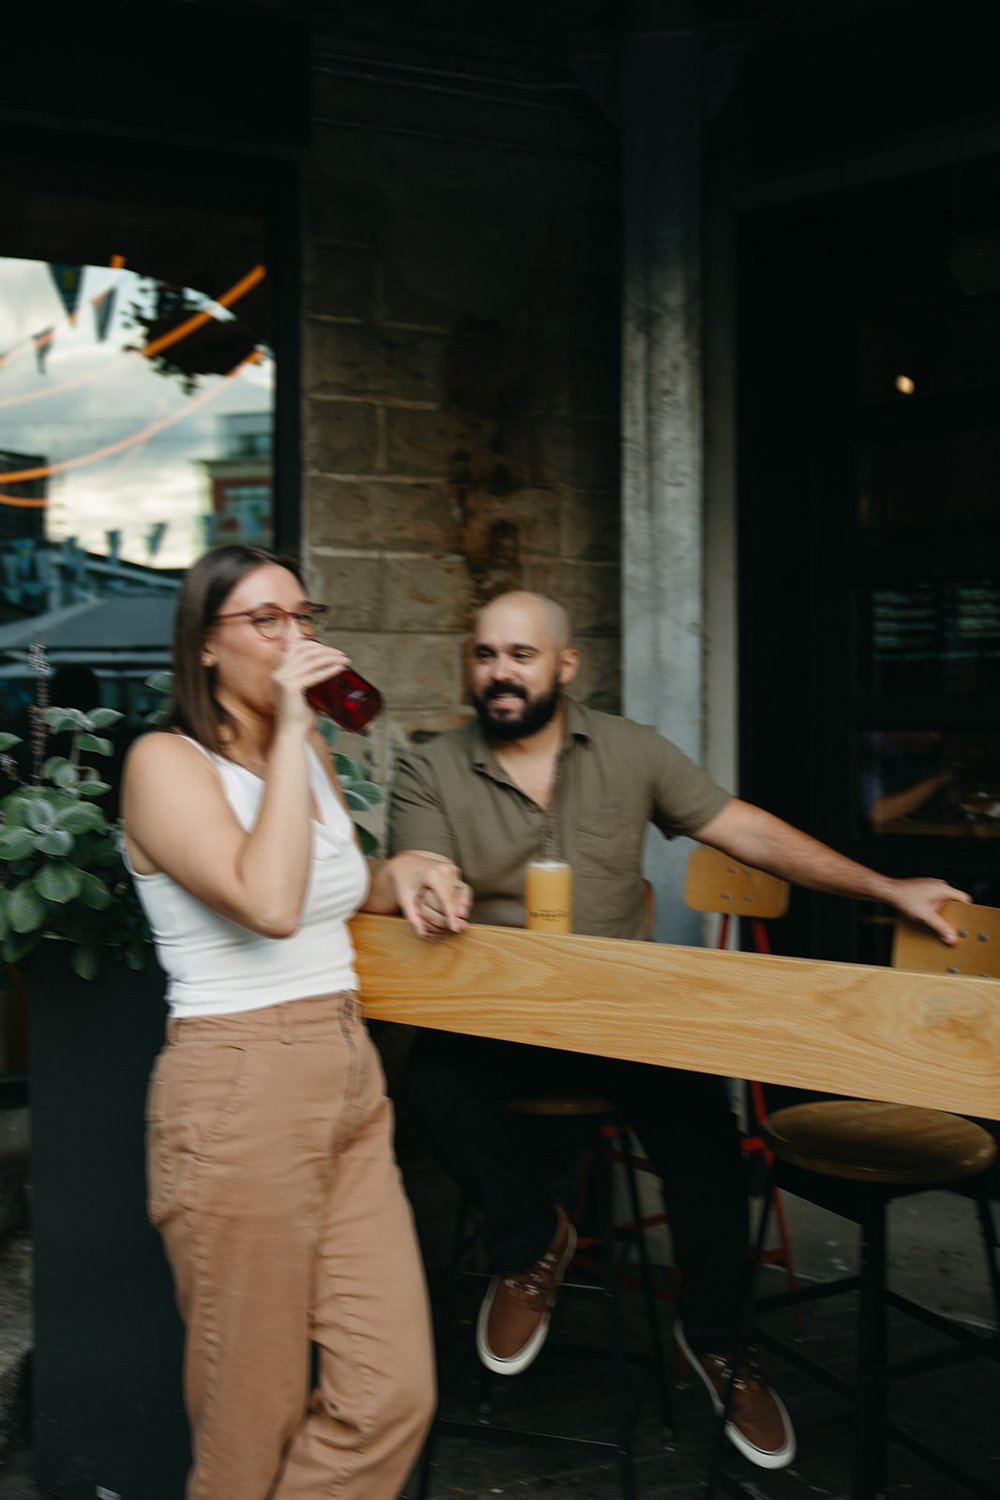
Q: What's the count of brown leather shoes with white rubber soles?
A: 2